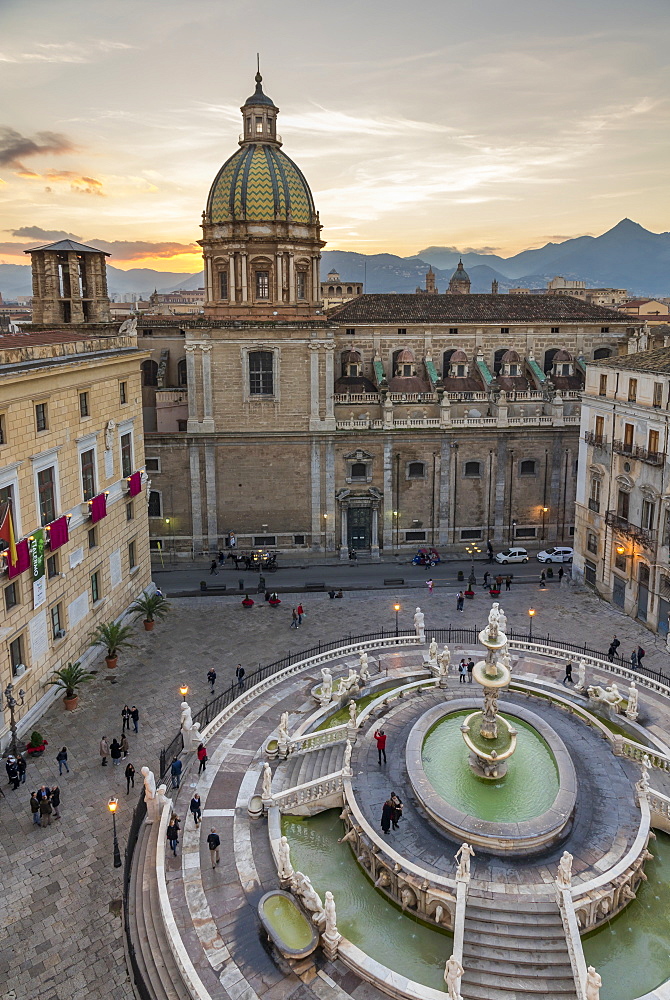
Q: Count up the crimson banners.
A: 4